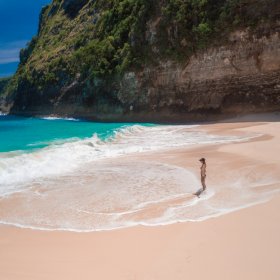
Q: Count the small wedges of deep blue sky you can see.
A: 1